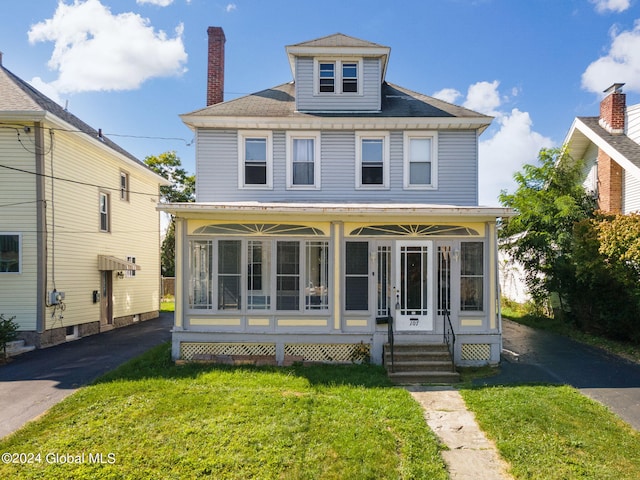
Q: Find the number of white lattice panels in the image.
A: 3